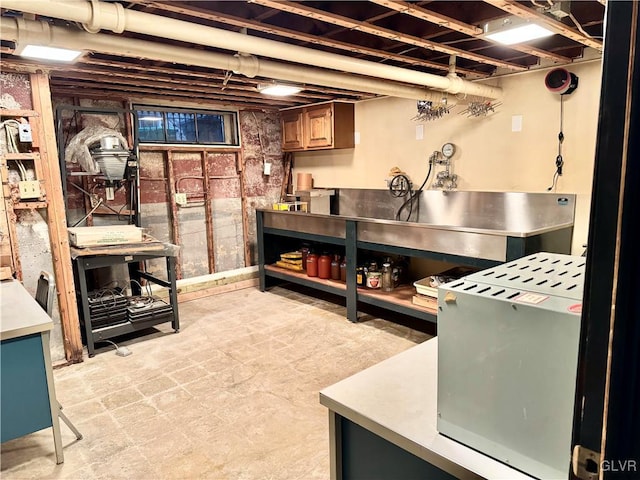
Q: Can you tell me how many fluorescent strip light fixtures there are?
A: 3